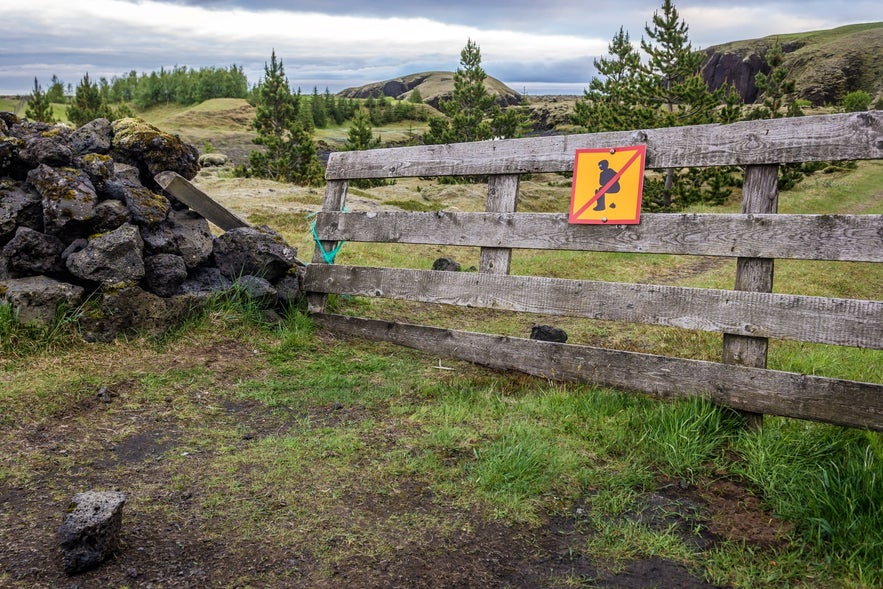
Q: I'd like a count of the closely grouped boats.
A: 0